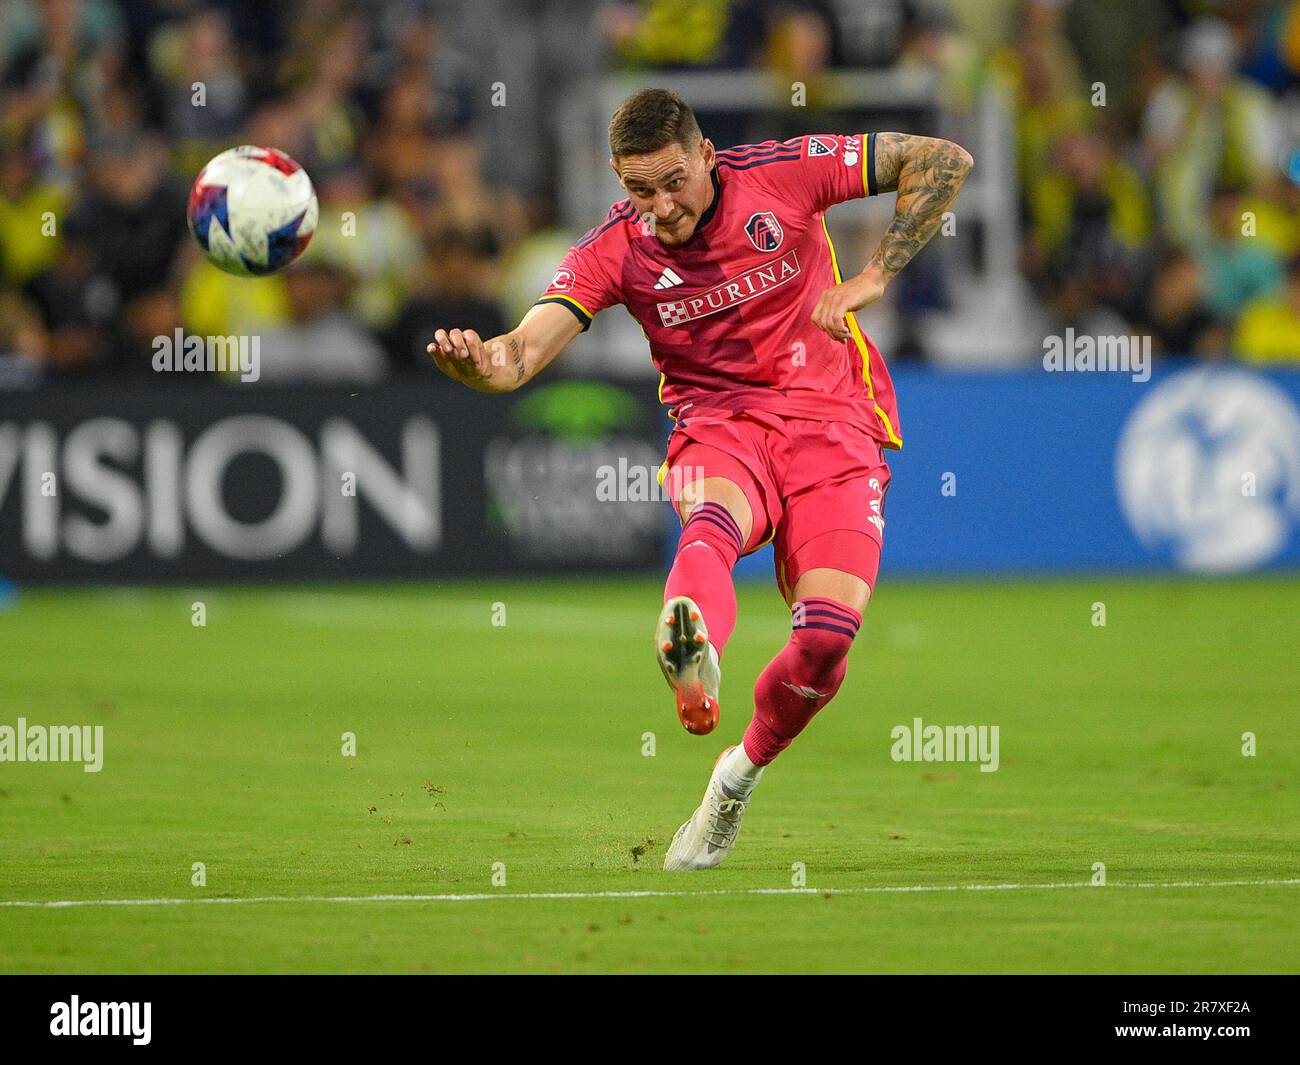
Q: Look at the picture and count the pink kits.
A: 1